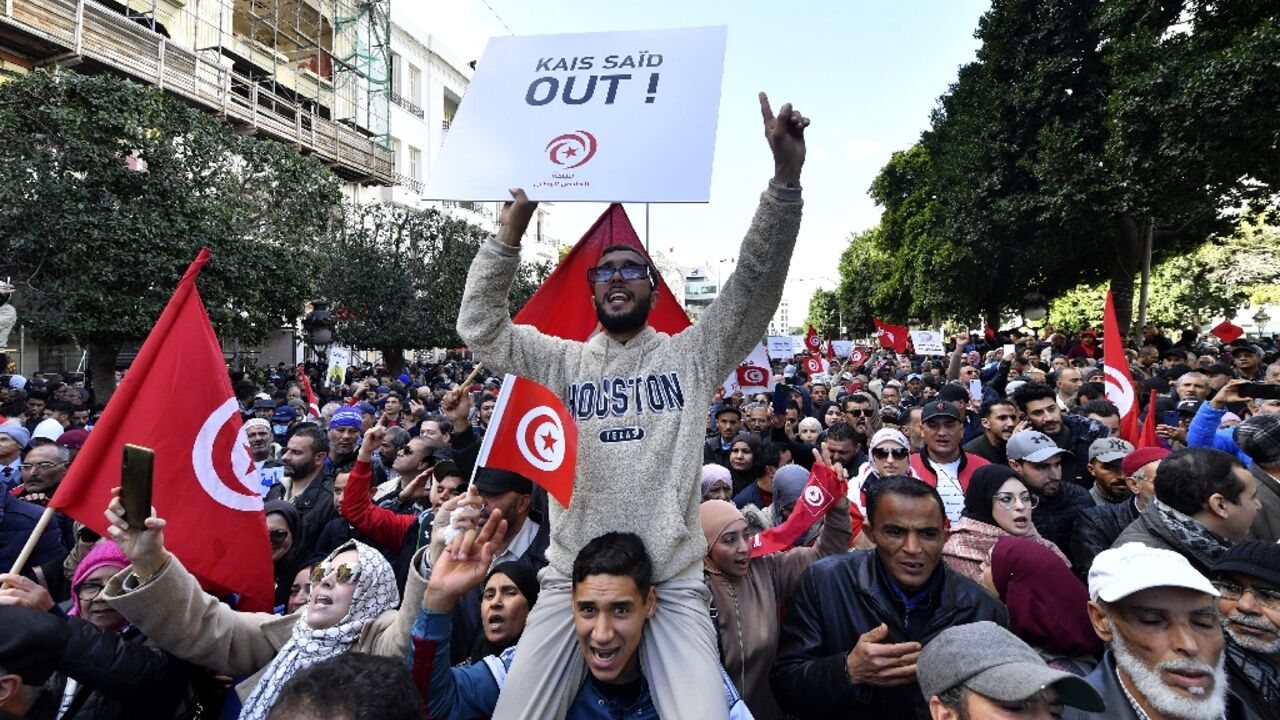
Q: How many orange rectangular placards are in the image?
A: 0